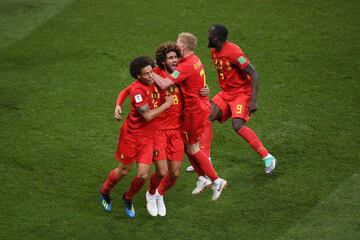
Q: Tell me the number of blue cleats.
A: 2